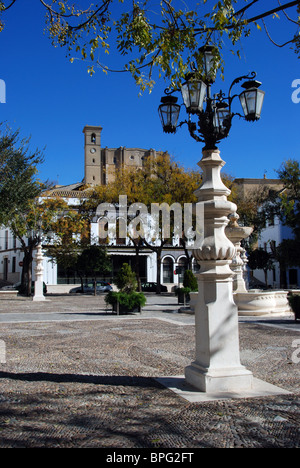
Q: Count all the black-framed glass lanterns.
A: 5